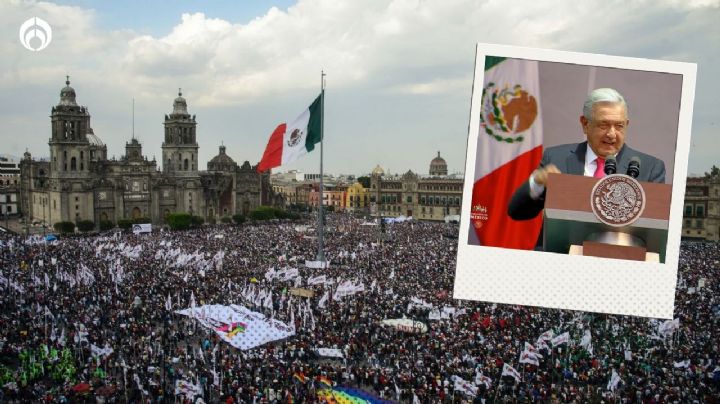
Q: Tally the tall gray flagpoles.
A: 1